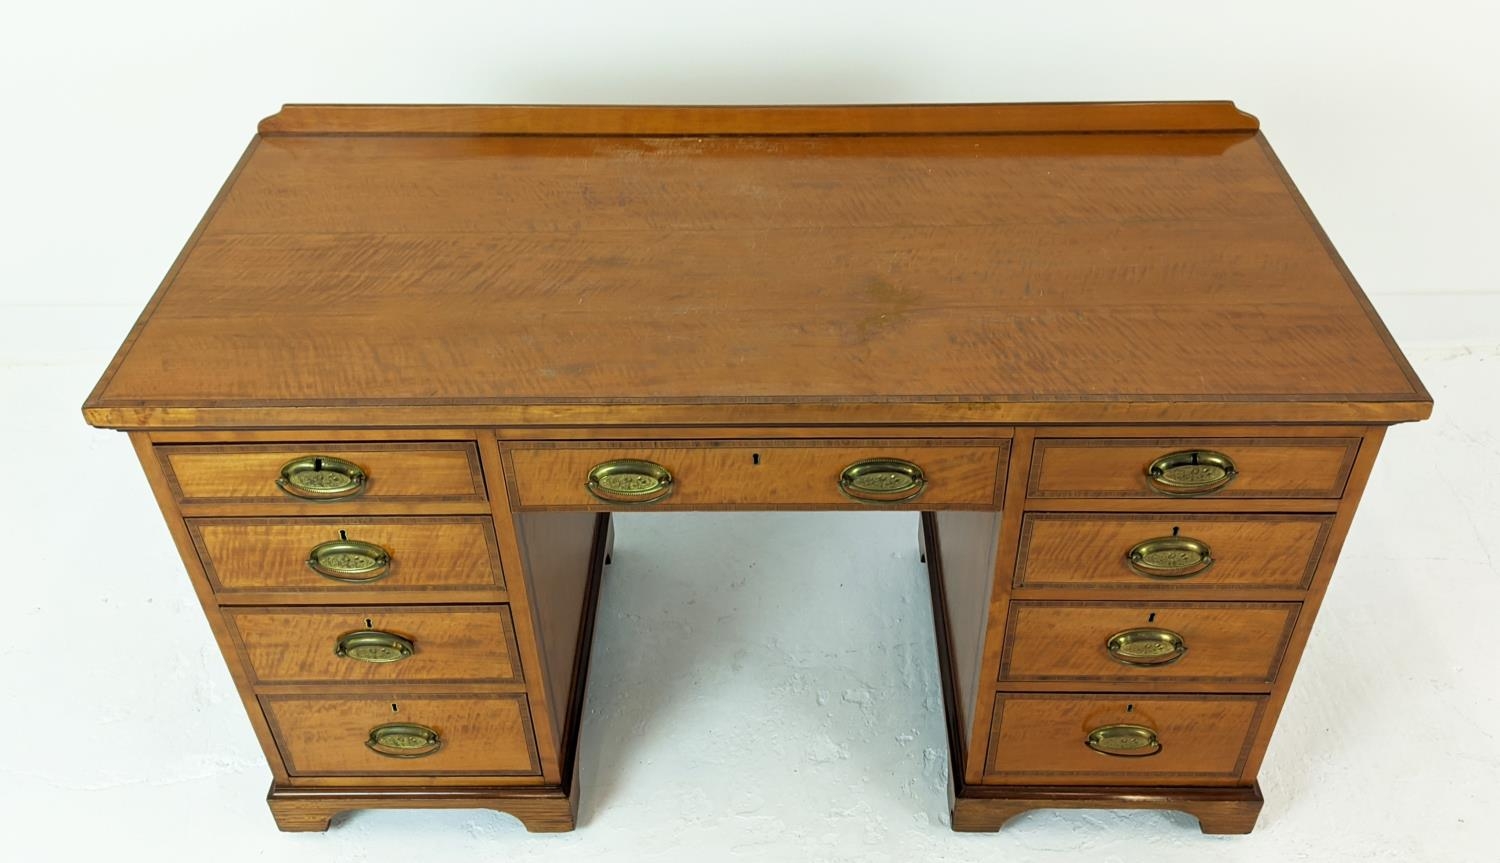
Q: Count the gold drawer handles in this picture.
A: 10